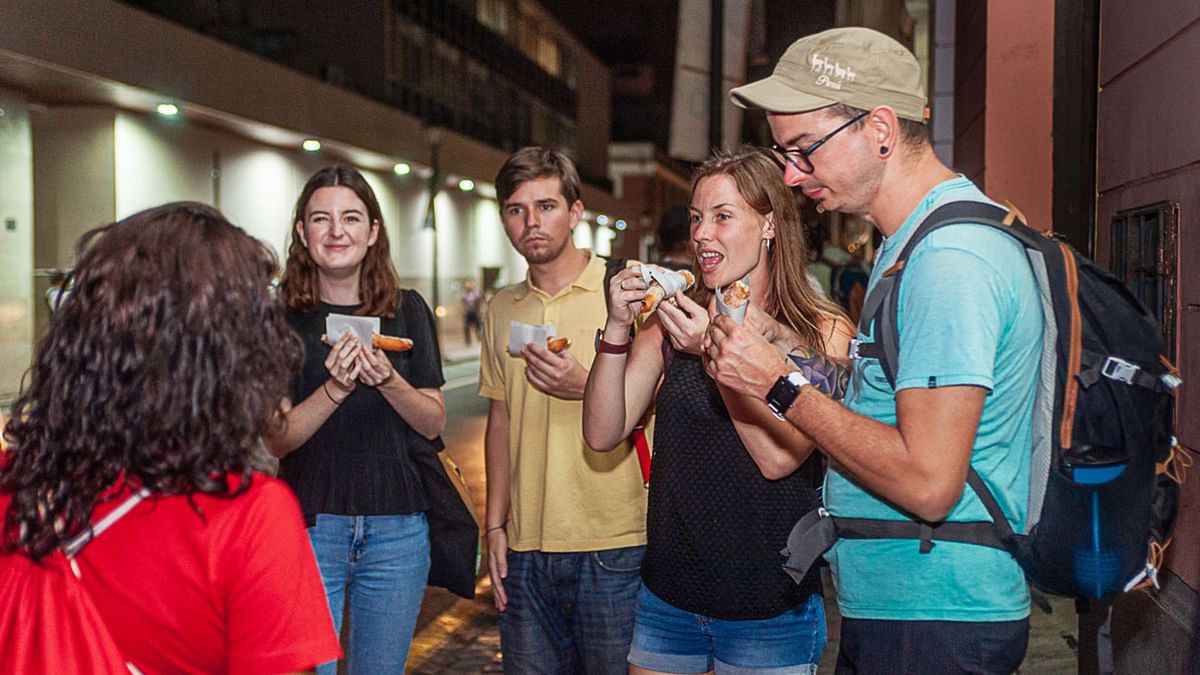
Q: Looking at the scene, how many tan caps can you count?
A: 1